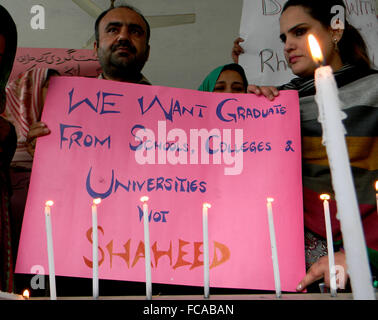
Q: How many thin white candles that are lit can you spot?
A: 6